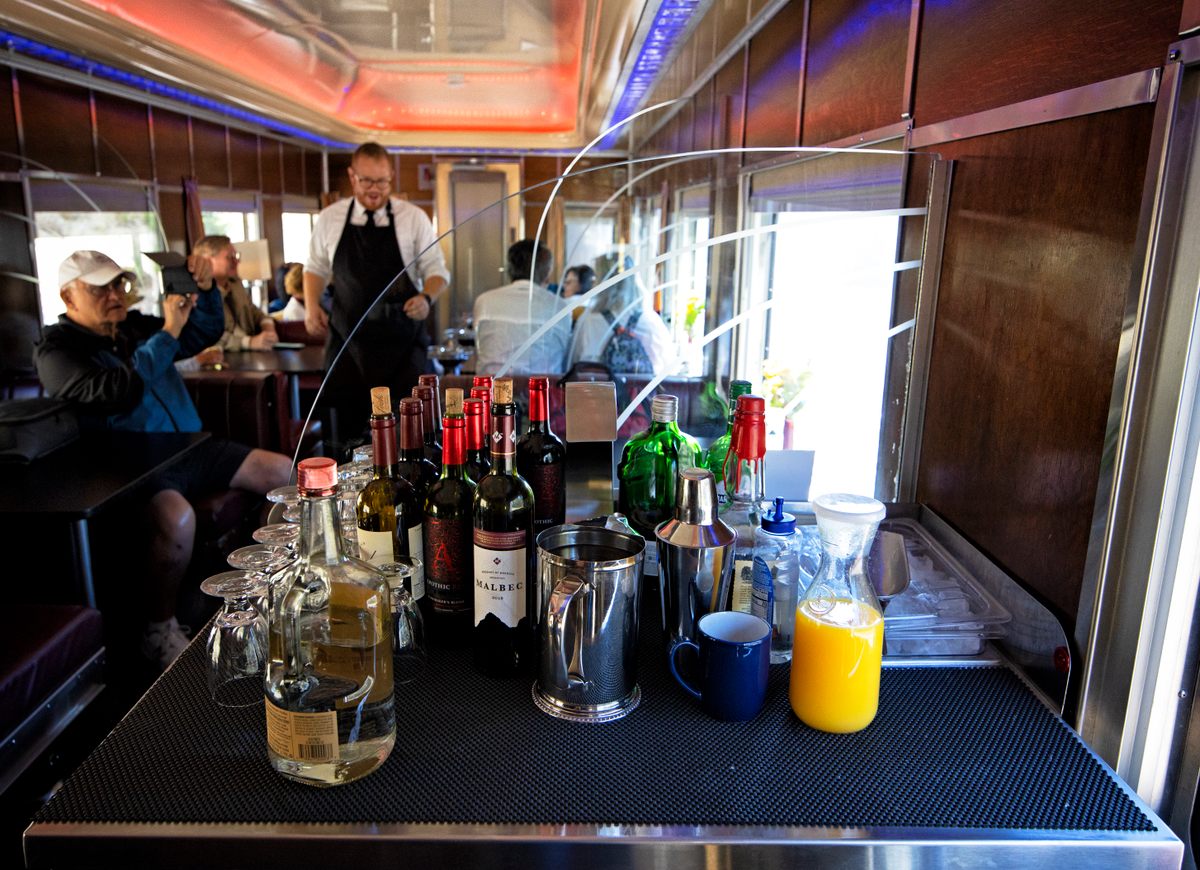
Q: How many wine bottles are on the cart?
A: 10